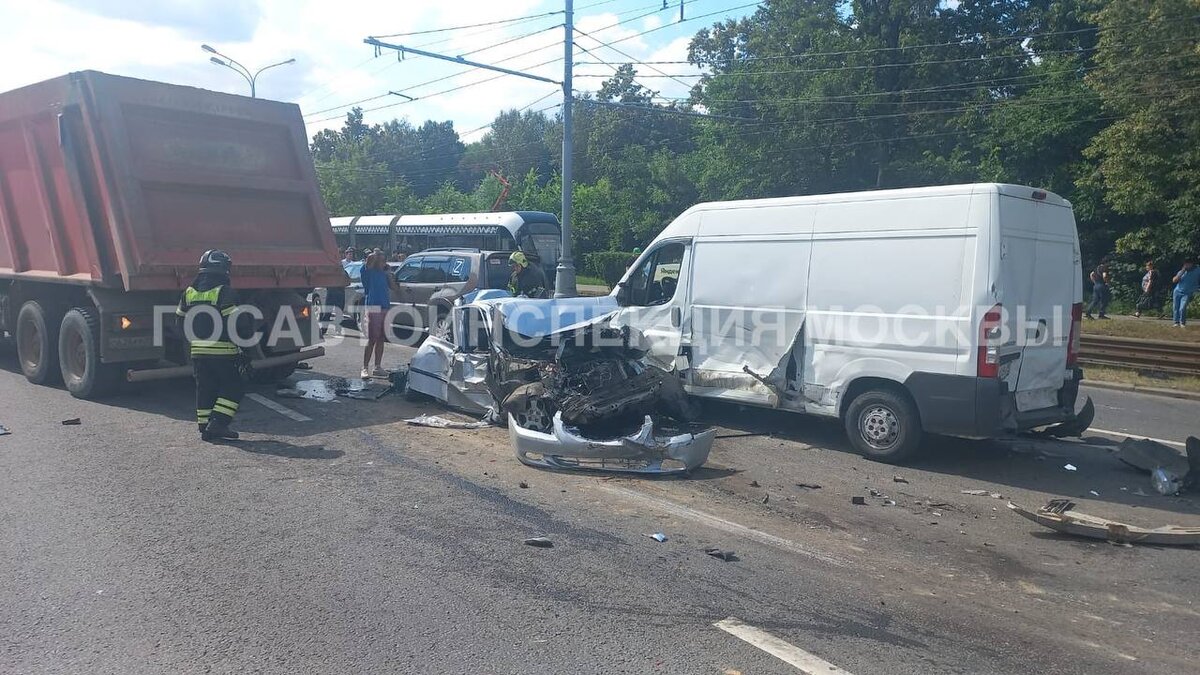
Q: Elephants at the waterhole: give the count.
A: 0